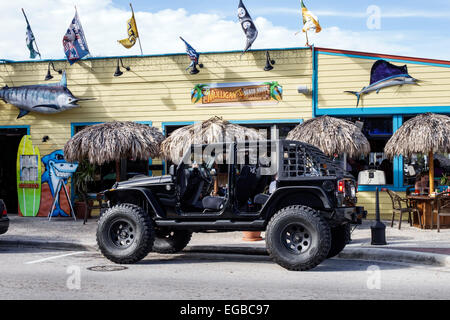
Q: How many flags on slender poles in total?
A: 6